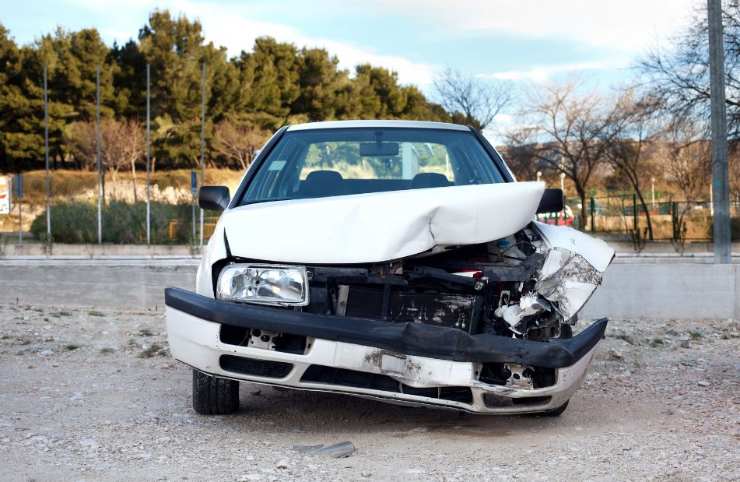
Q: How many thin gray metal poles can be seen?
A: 4